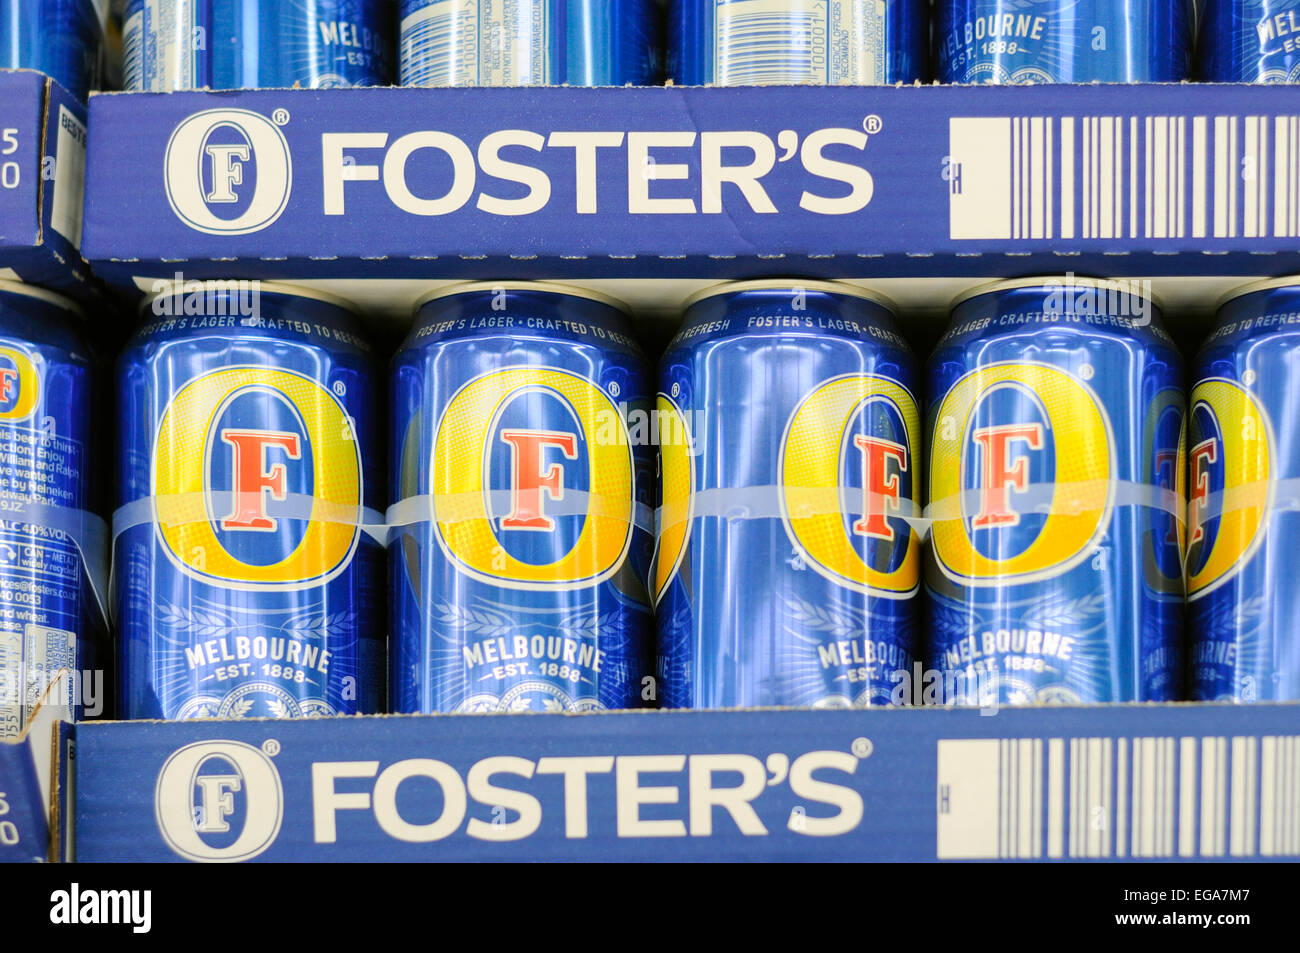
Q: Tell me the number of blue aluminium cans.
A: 12